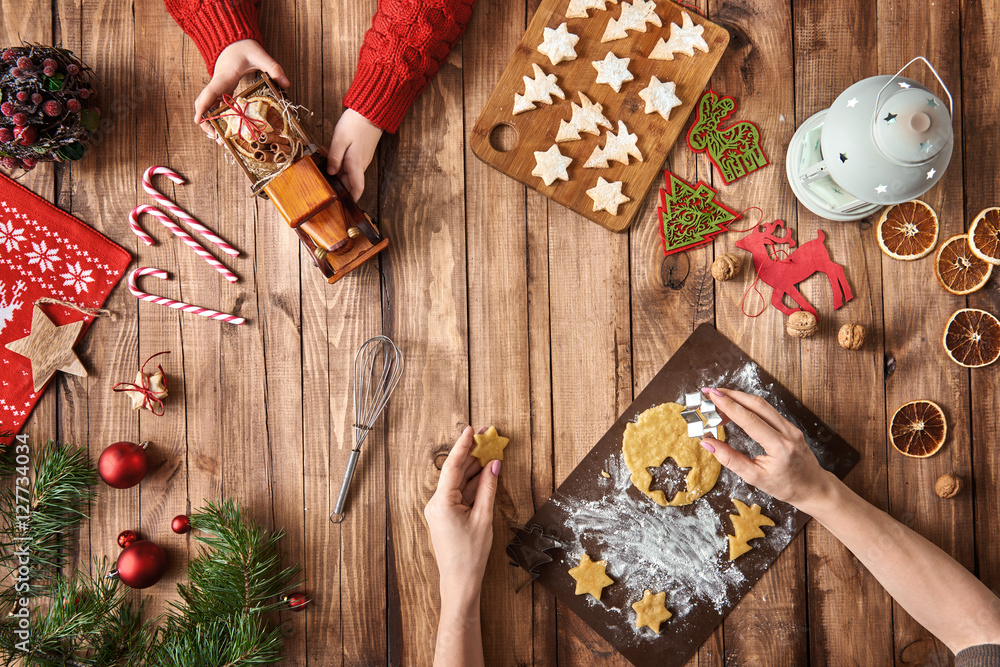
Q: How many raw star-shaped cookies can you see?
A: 3